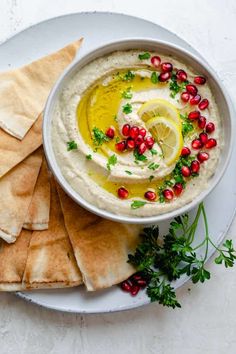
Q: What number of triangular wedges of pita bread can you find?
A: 7